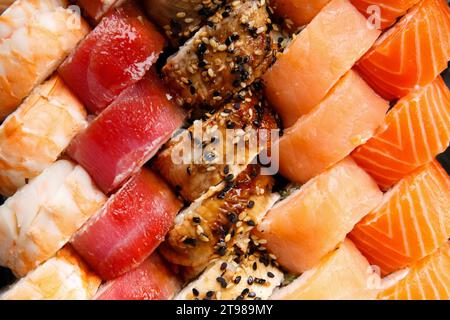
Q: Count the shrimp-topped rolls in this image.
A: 4